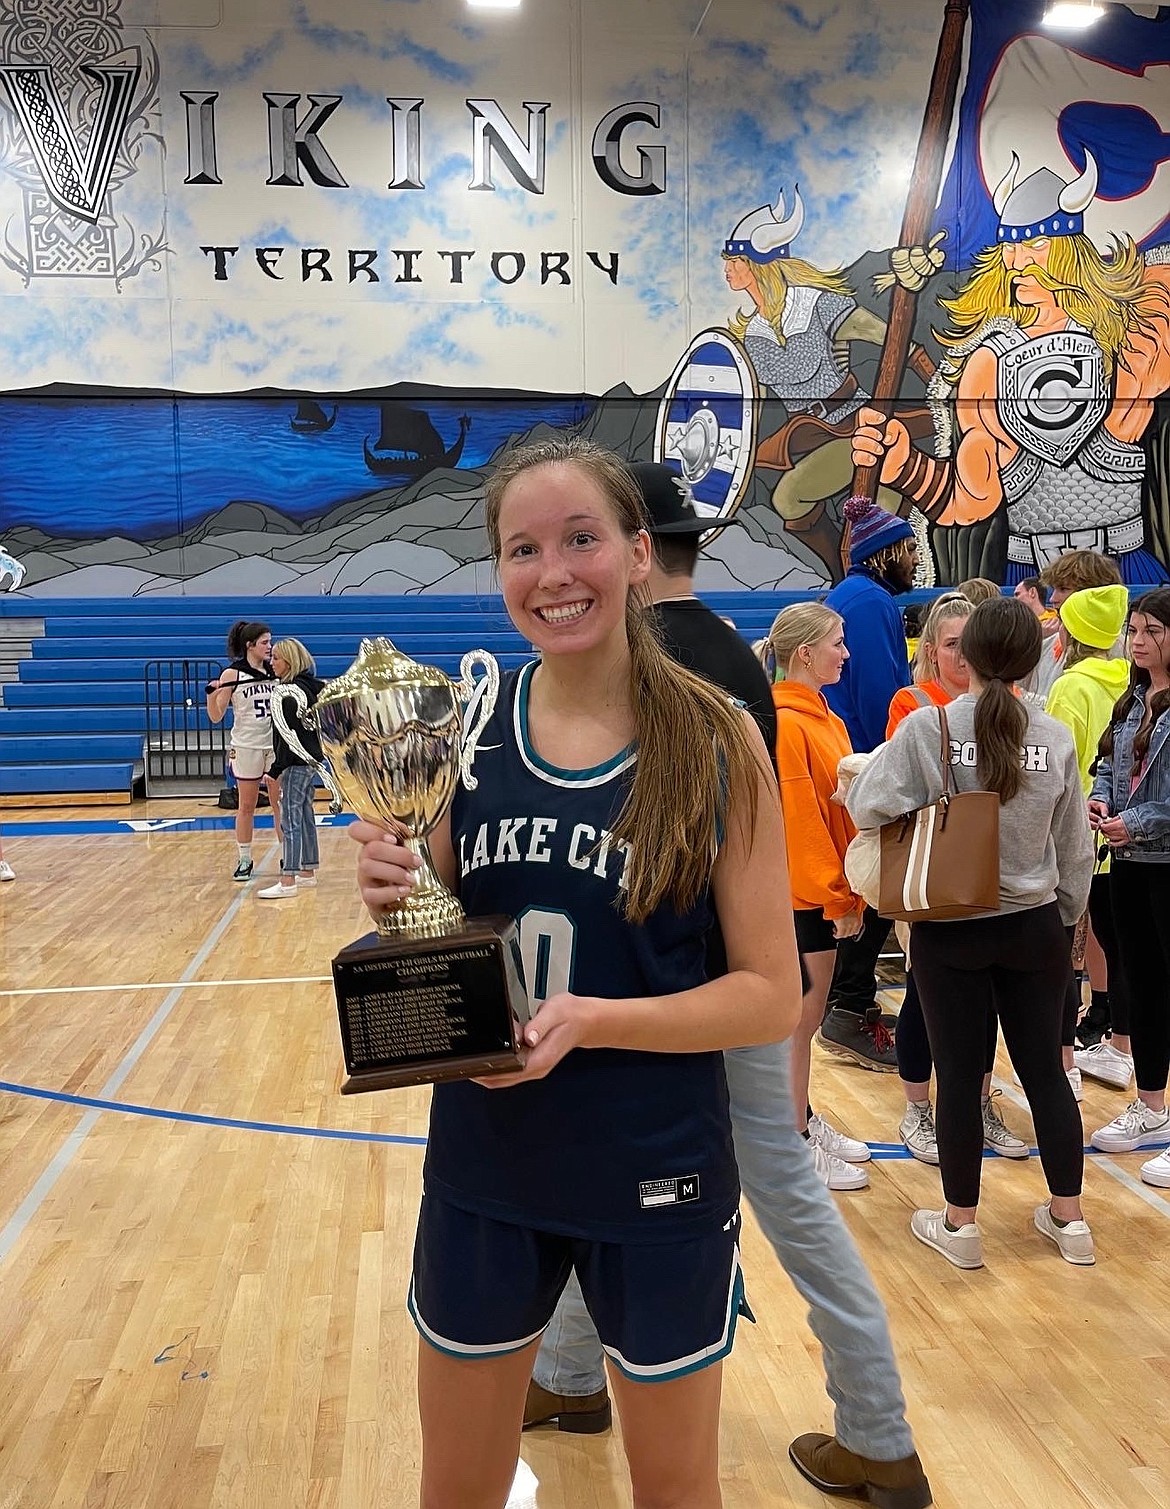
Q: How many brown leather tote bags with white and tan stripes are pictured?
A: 1